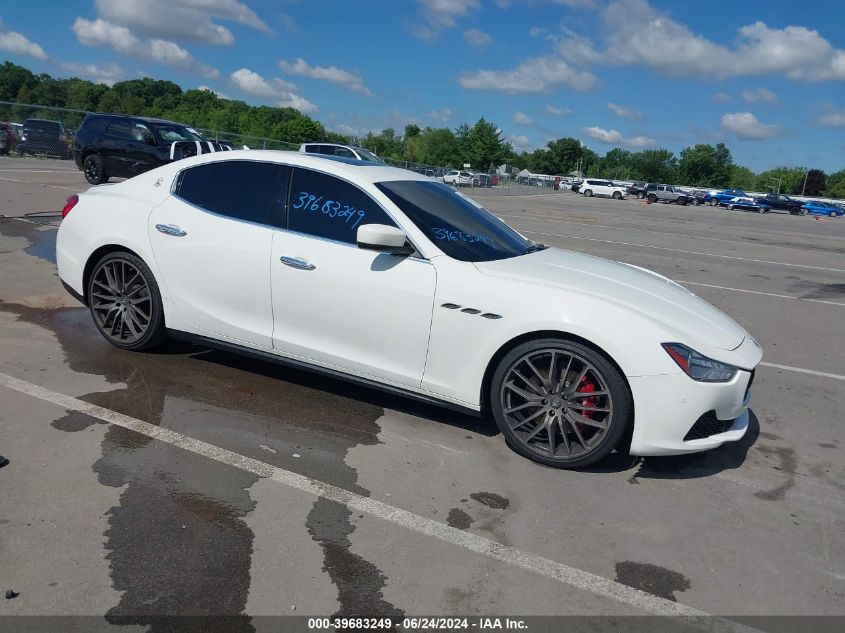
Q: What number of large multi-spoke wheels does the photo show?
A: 2